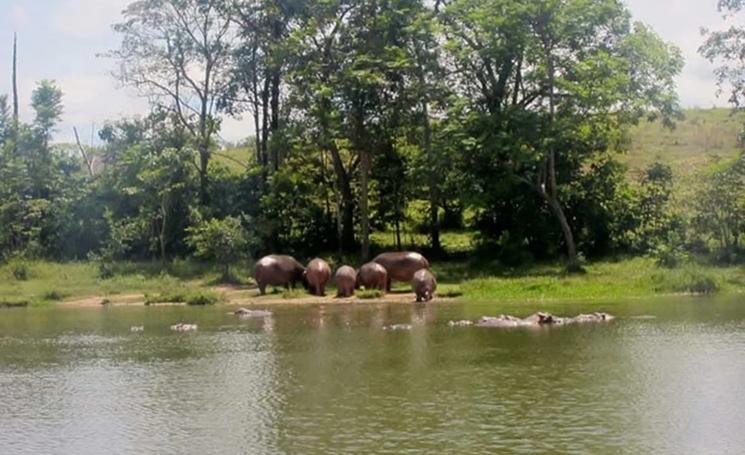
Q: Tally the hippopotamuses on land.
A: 6